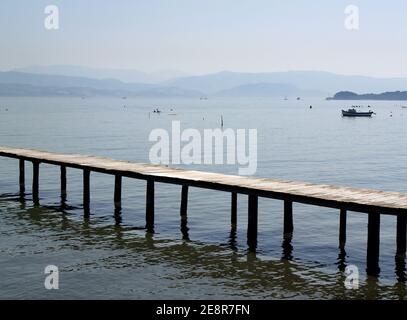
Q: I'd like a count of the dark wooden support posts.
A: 13